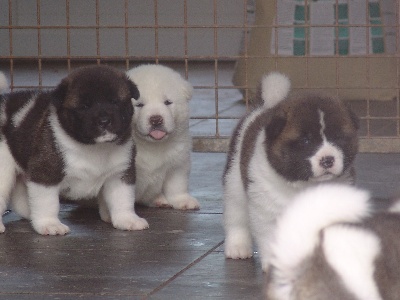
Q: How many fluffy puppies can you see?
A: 4